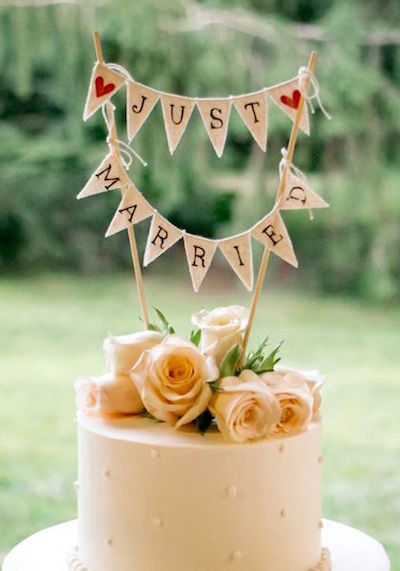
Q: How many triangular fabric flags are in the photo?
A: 13